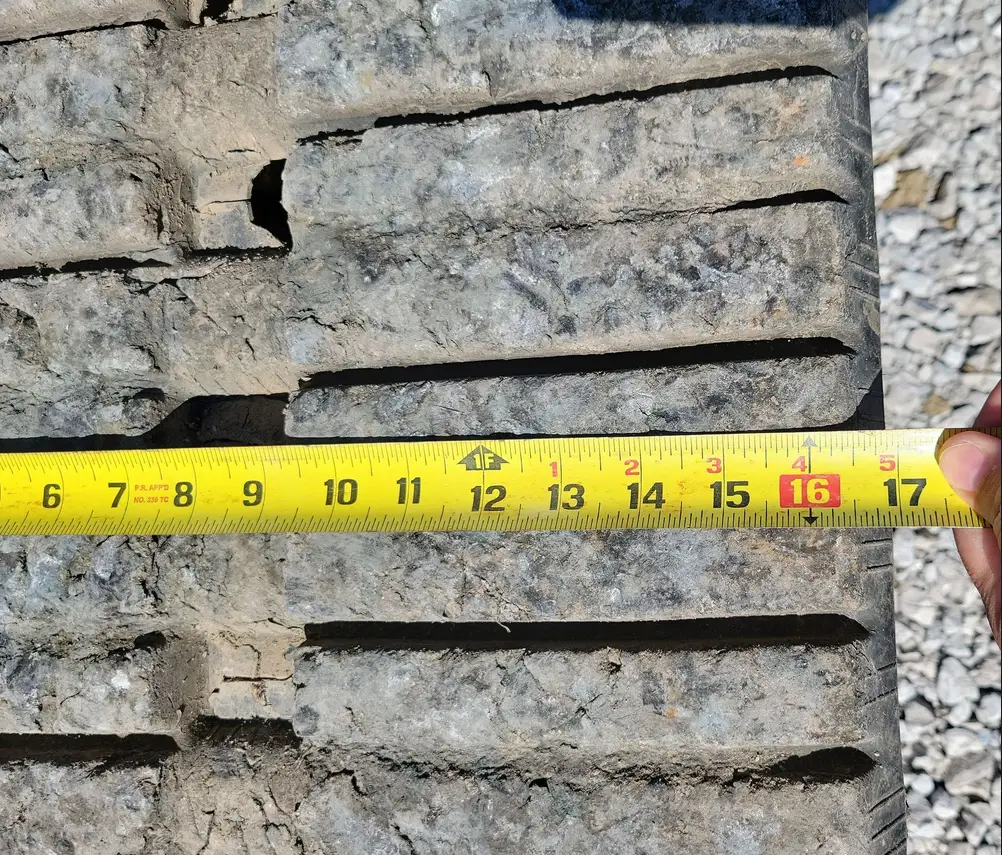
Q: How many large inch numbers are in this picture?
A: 12